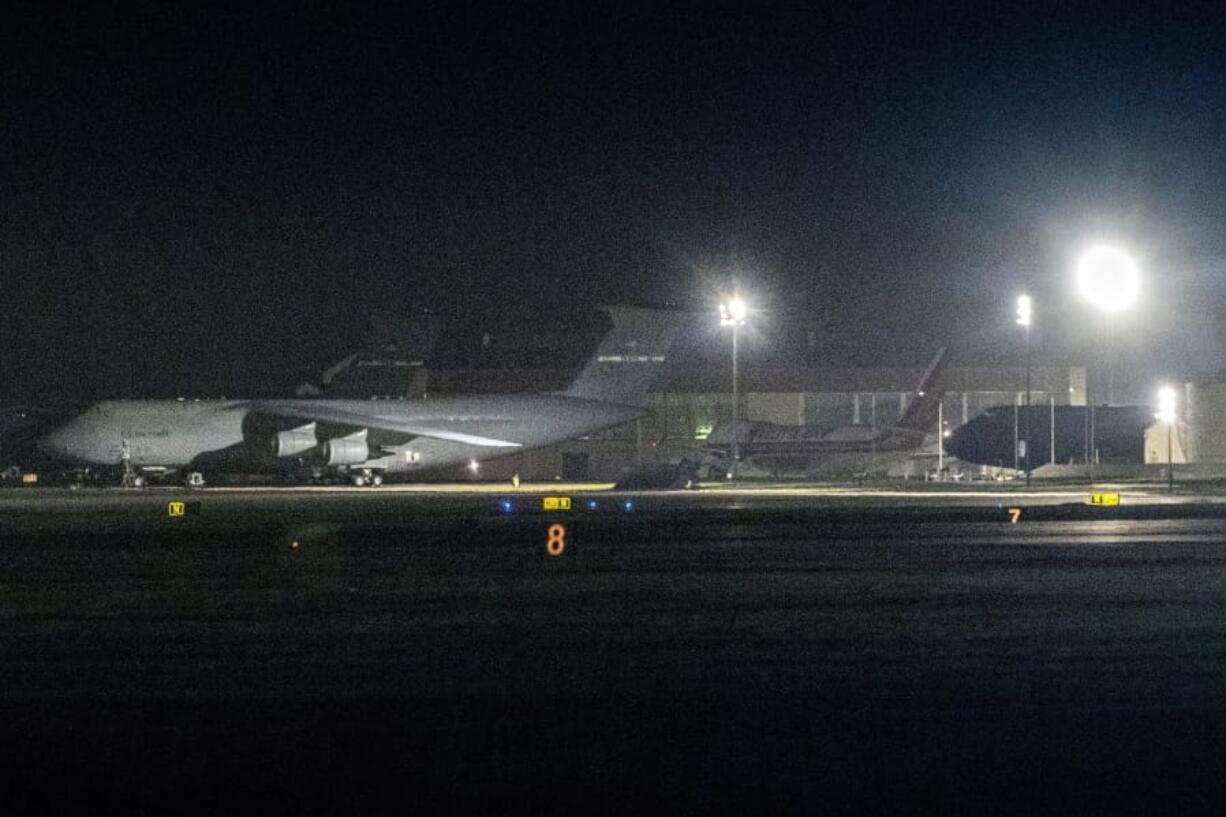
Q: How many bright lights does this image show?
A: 4